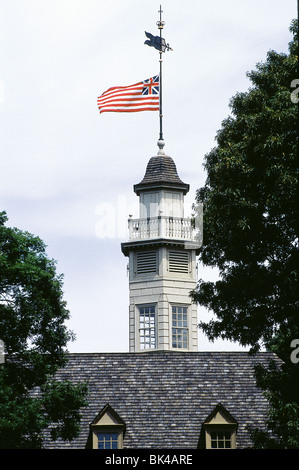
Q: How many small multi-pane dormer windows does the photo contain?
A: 2